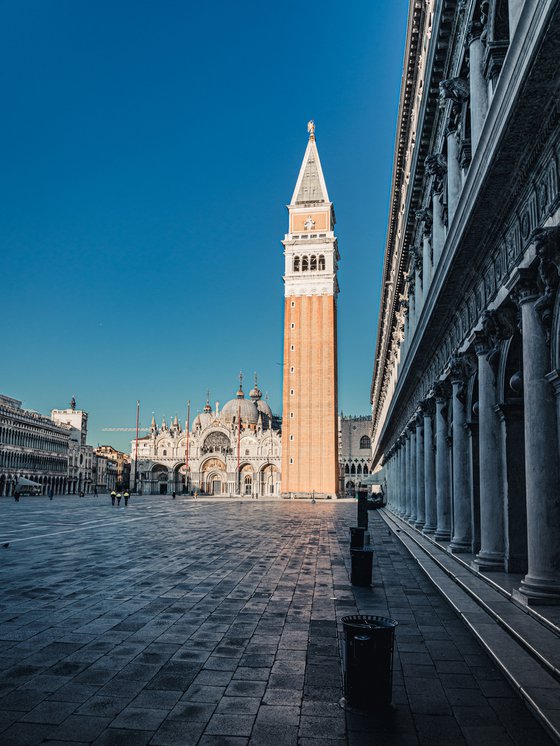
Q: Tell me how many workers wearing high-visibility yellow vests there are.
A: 3